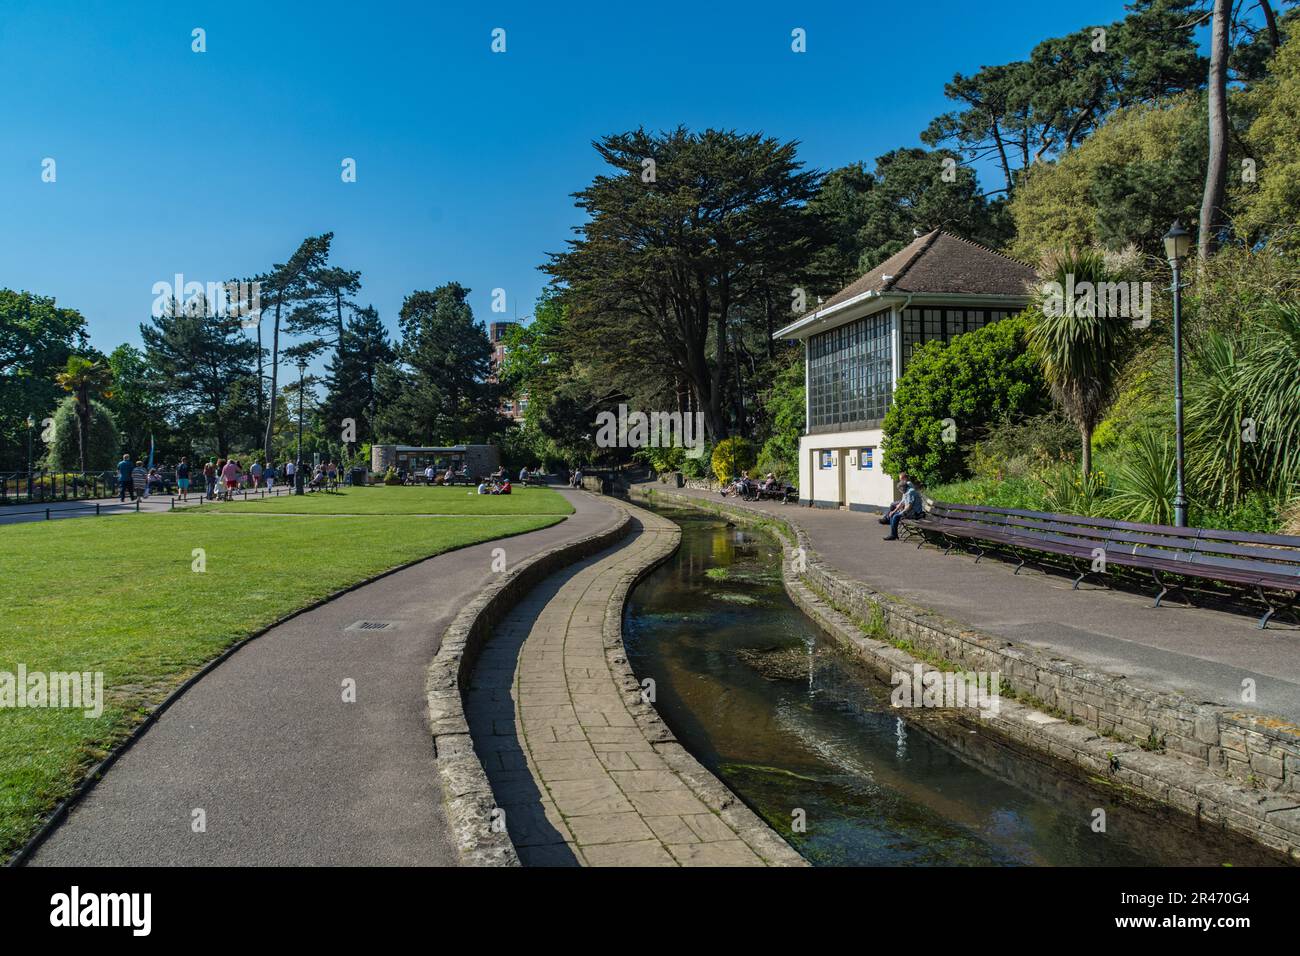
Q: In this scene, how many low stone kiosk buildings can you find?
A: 1